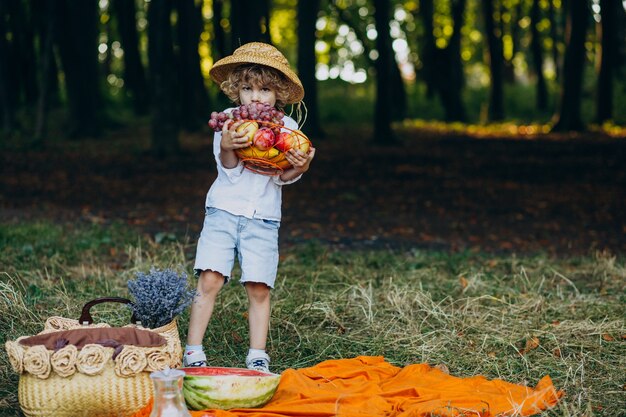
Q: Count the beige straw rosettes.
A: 6